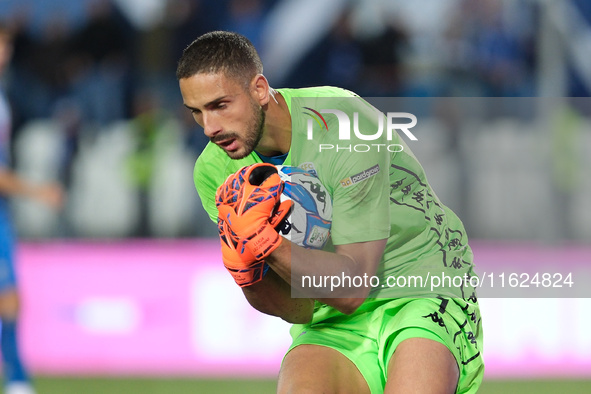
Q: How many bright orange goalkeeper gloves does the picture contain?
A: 2